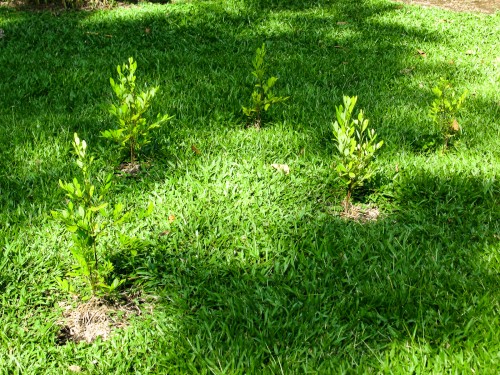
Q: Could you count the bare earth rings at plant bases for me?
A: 3